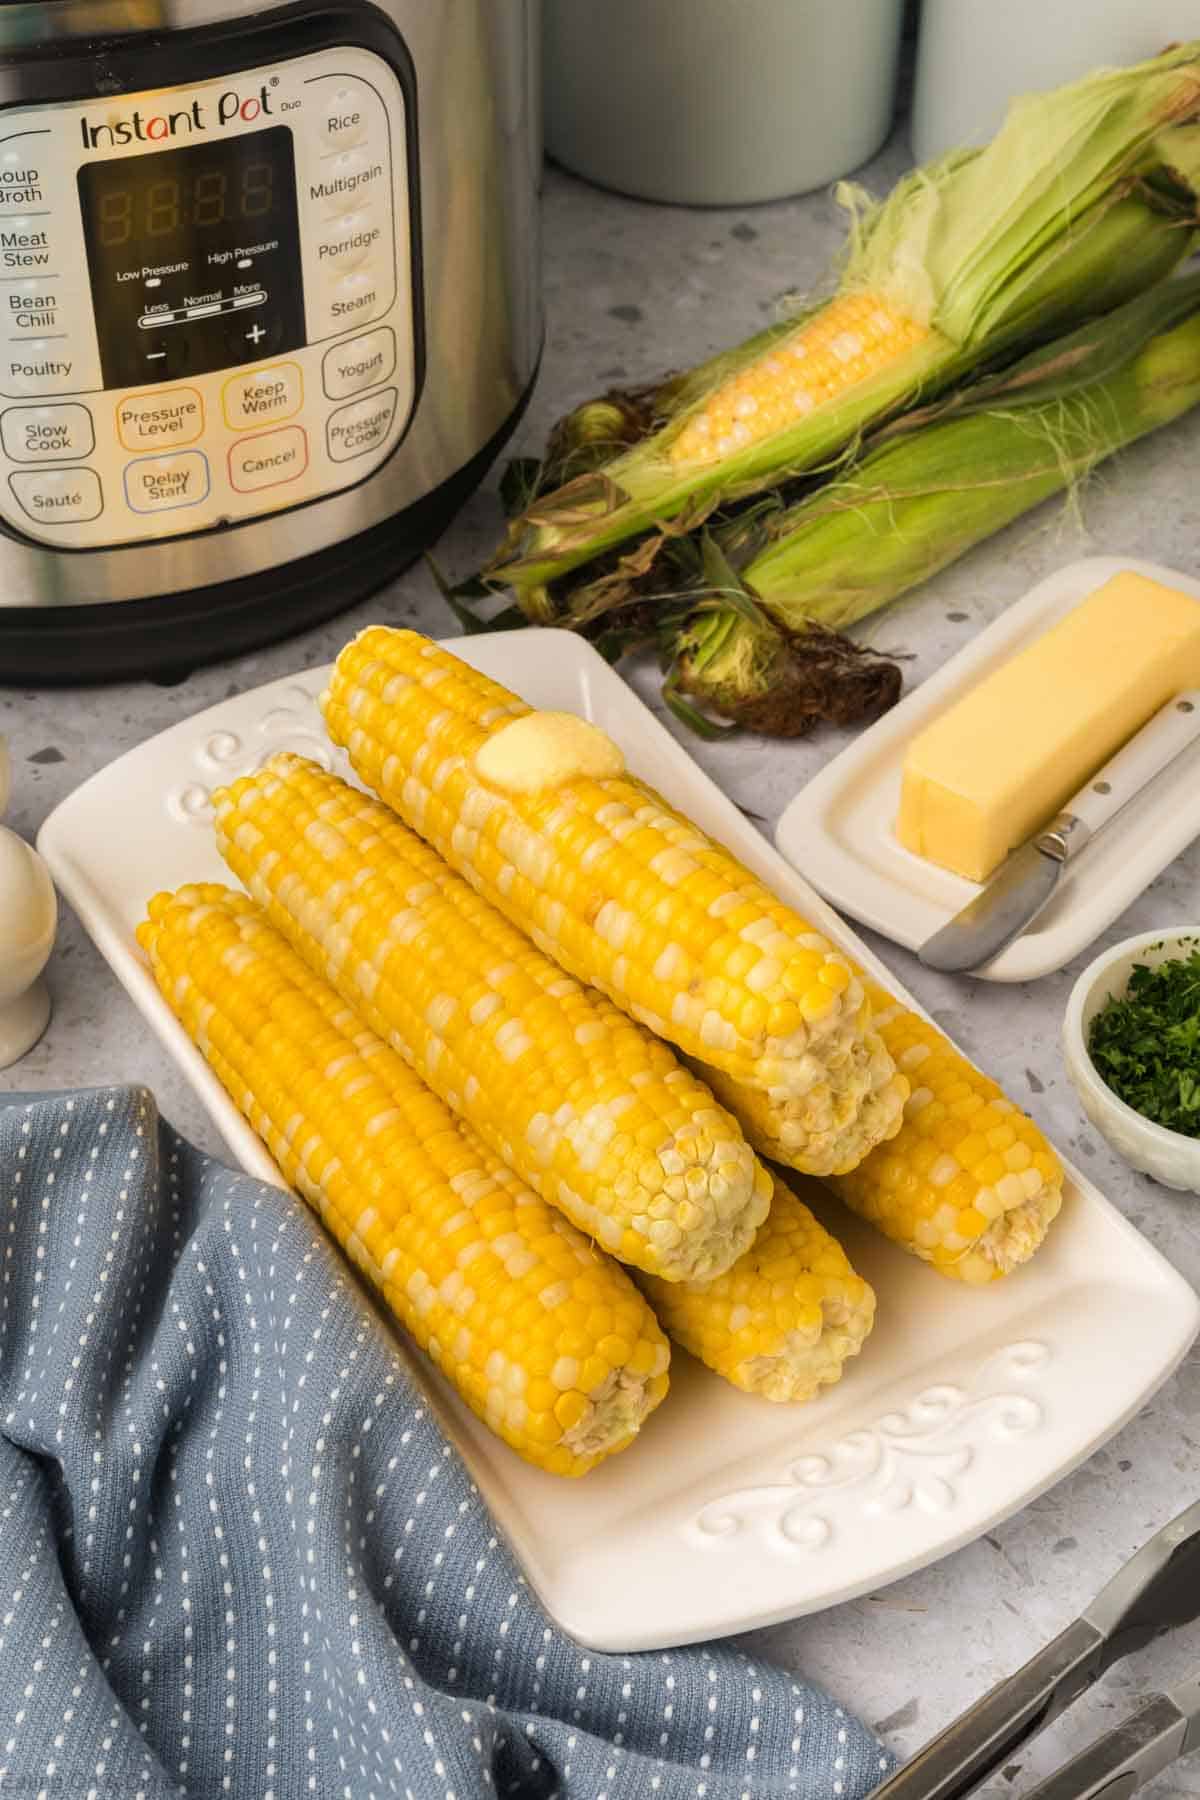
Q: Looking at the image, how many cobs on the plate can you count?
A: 6